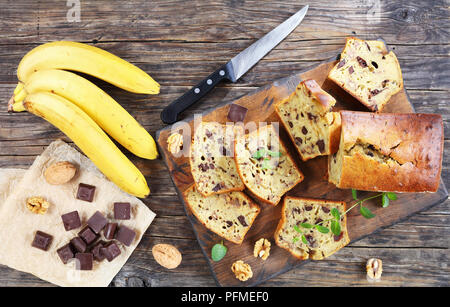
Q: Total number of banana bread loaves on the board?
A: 1